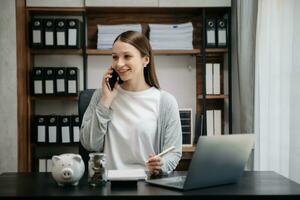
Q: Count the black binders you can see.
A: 14